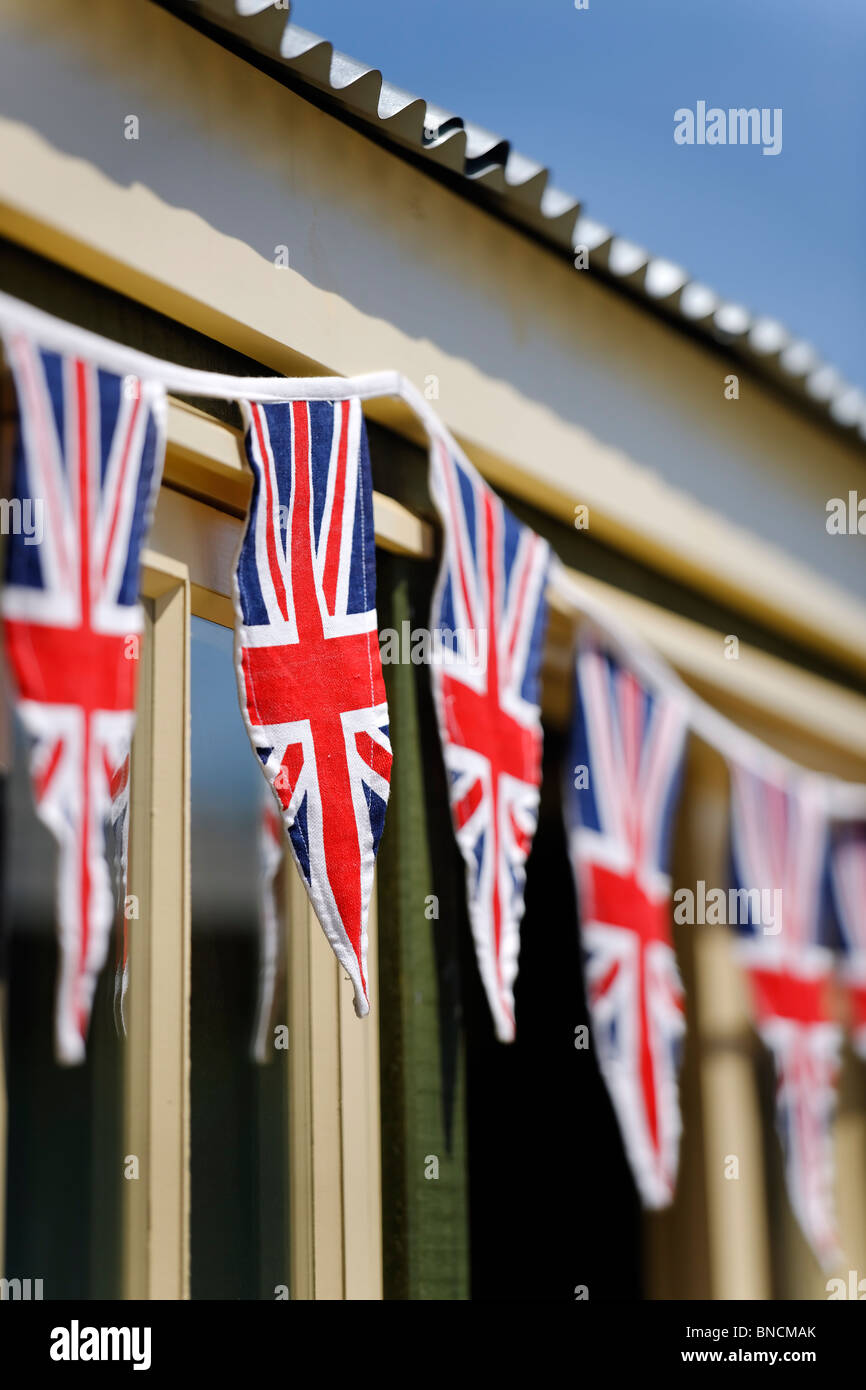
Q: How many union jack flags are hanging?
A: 6